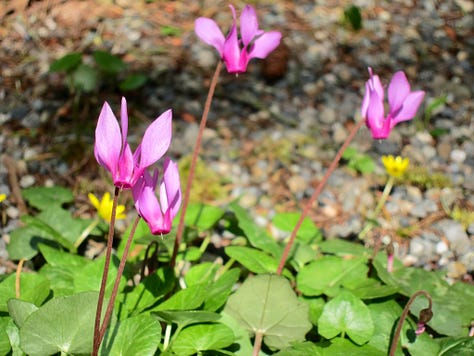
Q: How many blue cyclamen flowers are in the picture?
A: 0